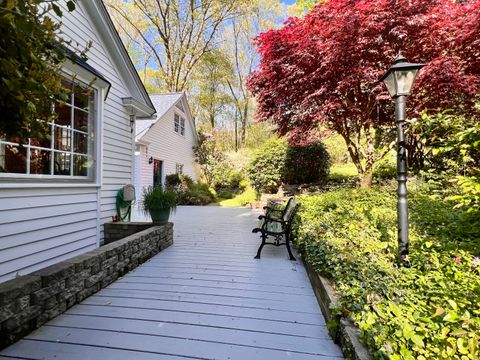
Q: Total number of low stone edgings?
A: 2